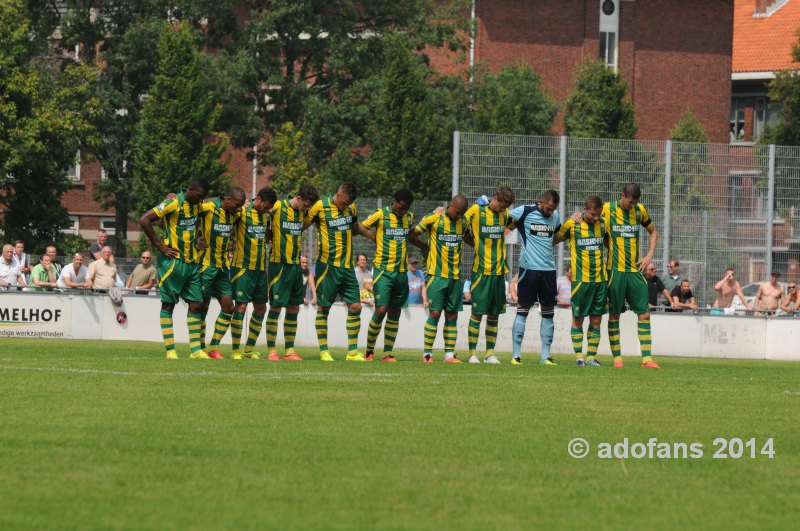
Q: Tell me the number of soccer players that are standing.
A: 11